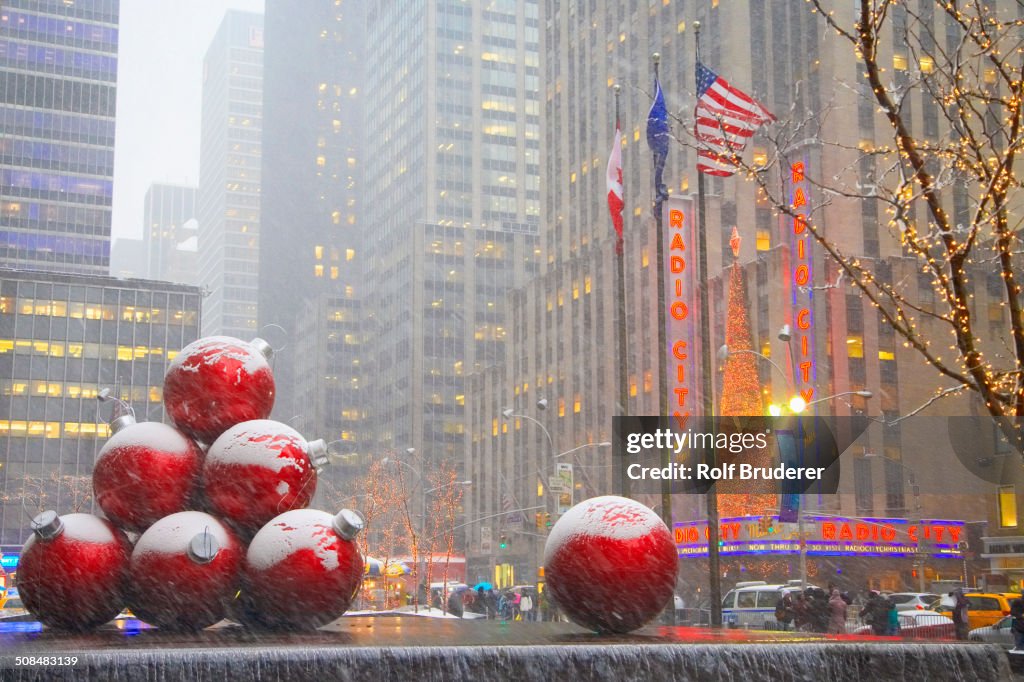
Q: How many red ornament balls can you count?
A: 7